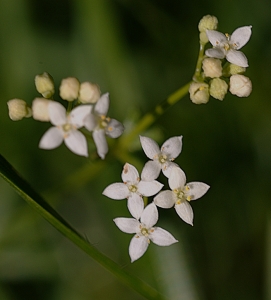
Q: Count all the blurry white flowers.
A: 2